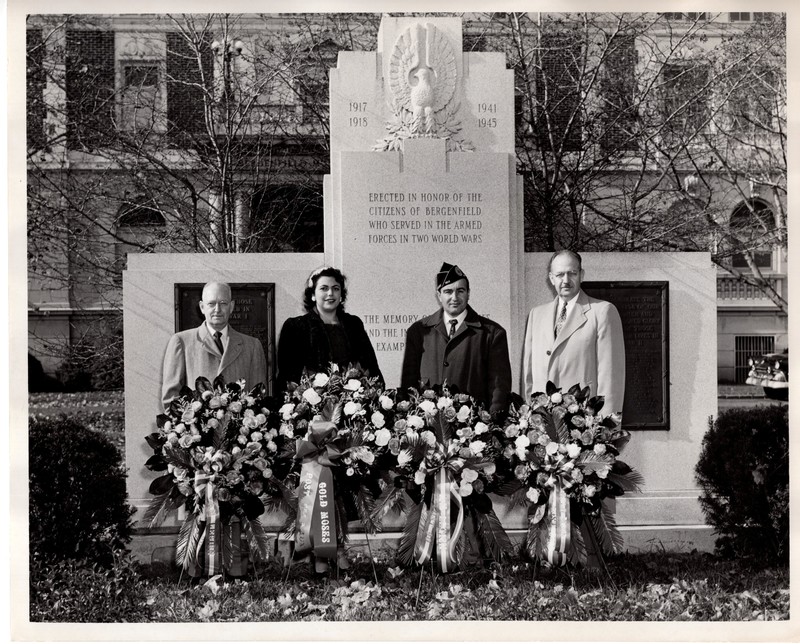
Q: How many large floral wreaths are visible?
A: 4